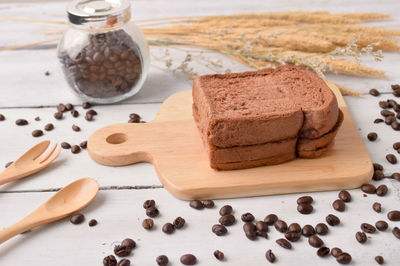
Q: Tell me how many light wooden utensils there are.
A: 2